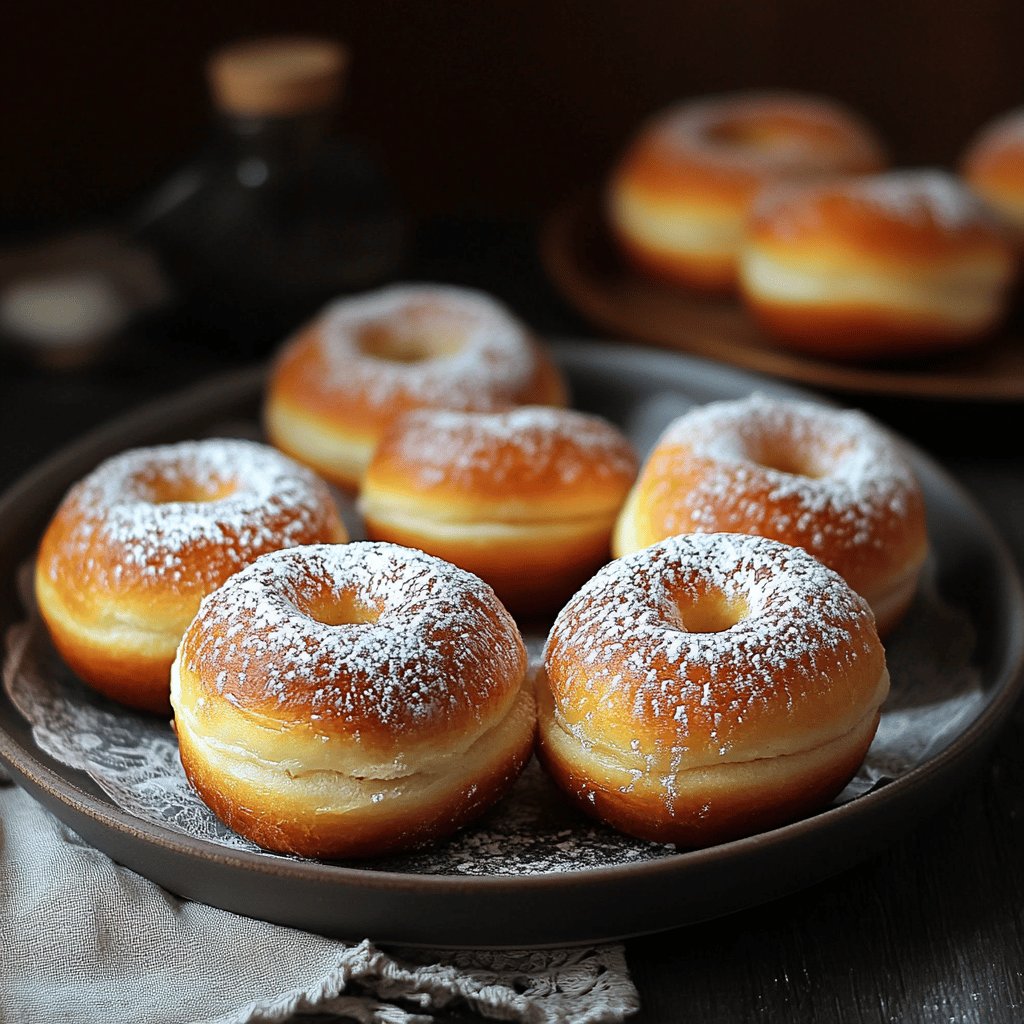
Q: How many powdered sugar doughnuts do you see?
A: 9